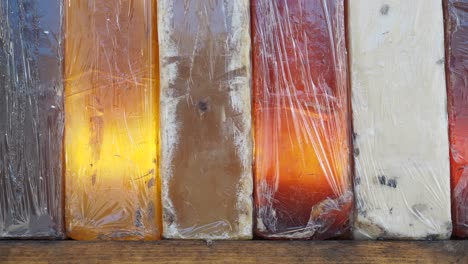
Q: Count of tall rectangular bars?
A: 6